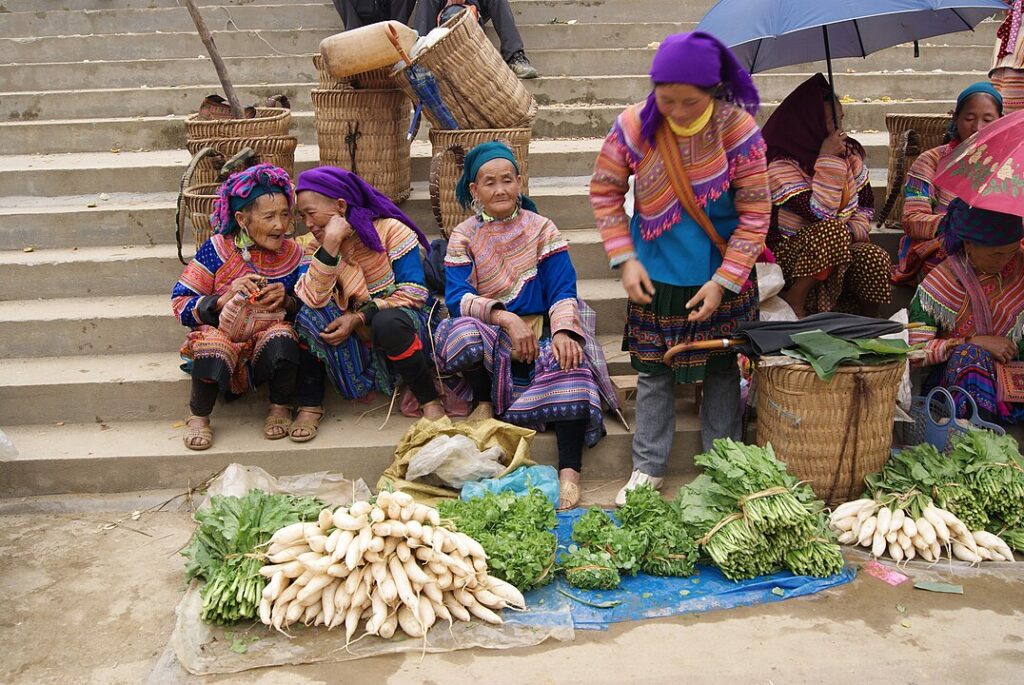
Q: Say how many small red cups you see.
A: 0